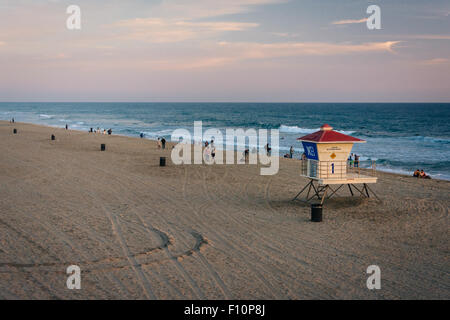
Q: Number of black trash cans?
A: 5